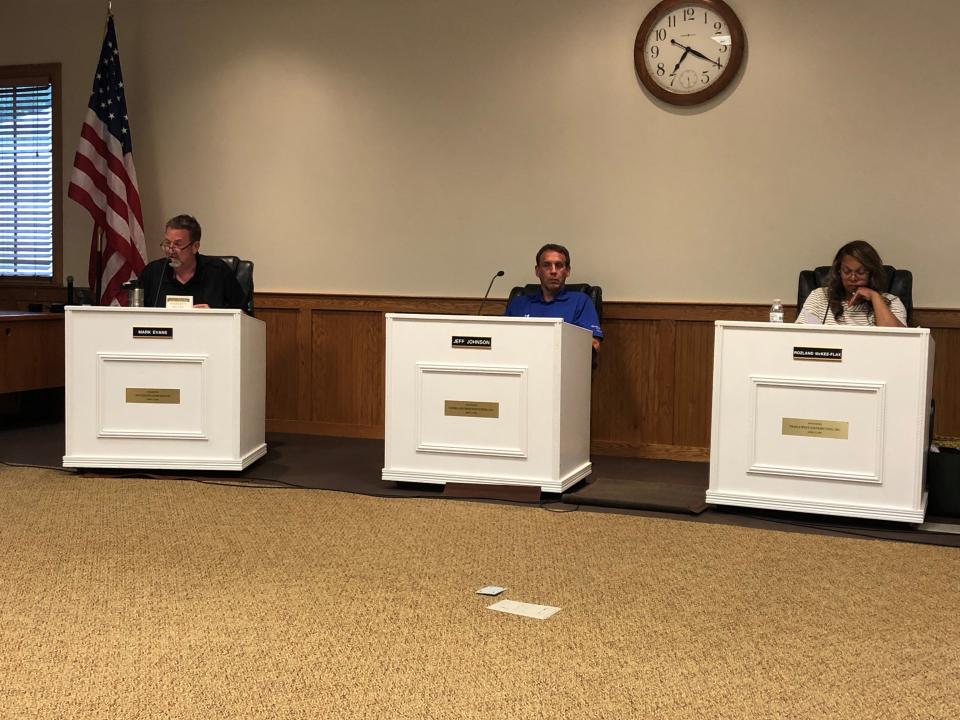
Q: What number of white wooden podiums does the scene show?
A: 3